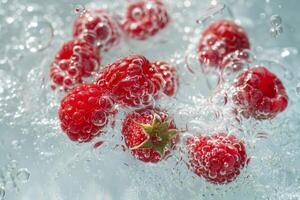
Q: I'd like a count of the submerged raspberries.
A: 10